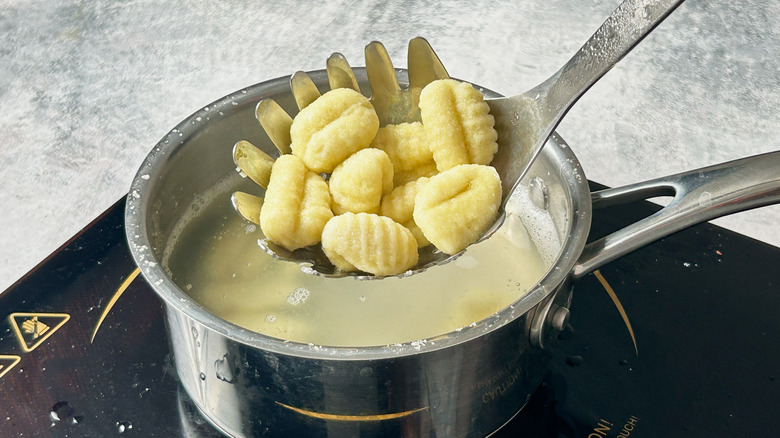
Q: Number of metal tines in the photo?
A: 7